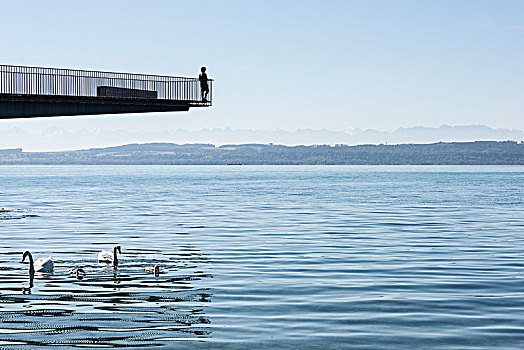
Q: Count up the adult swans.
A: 2